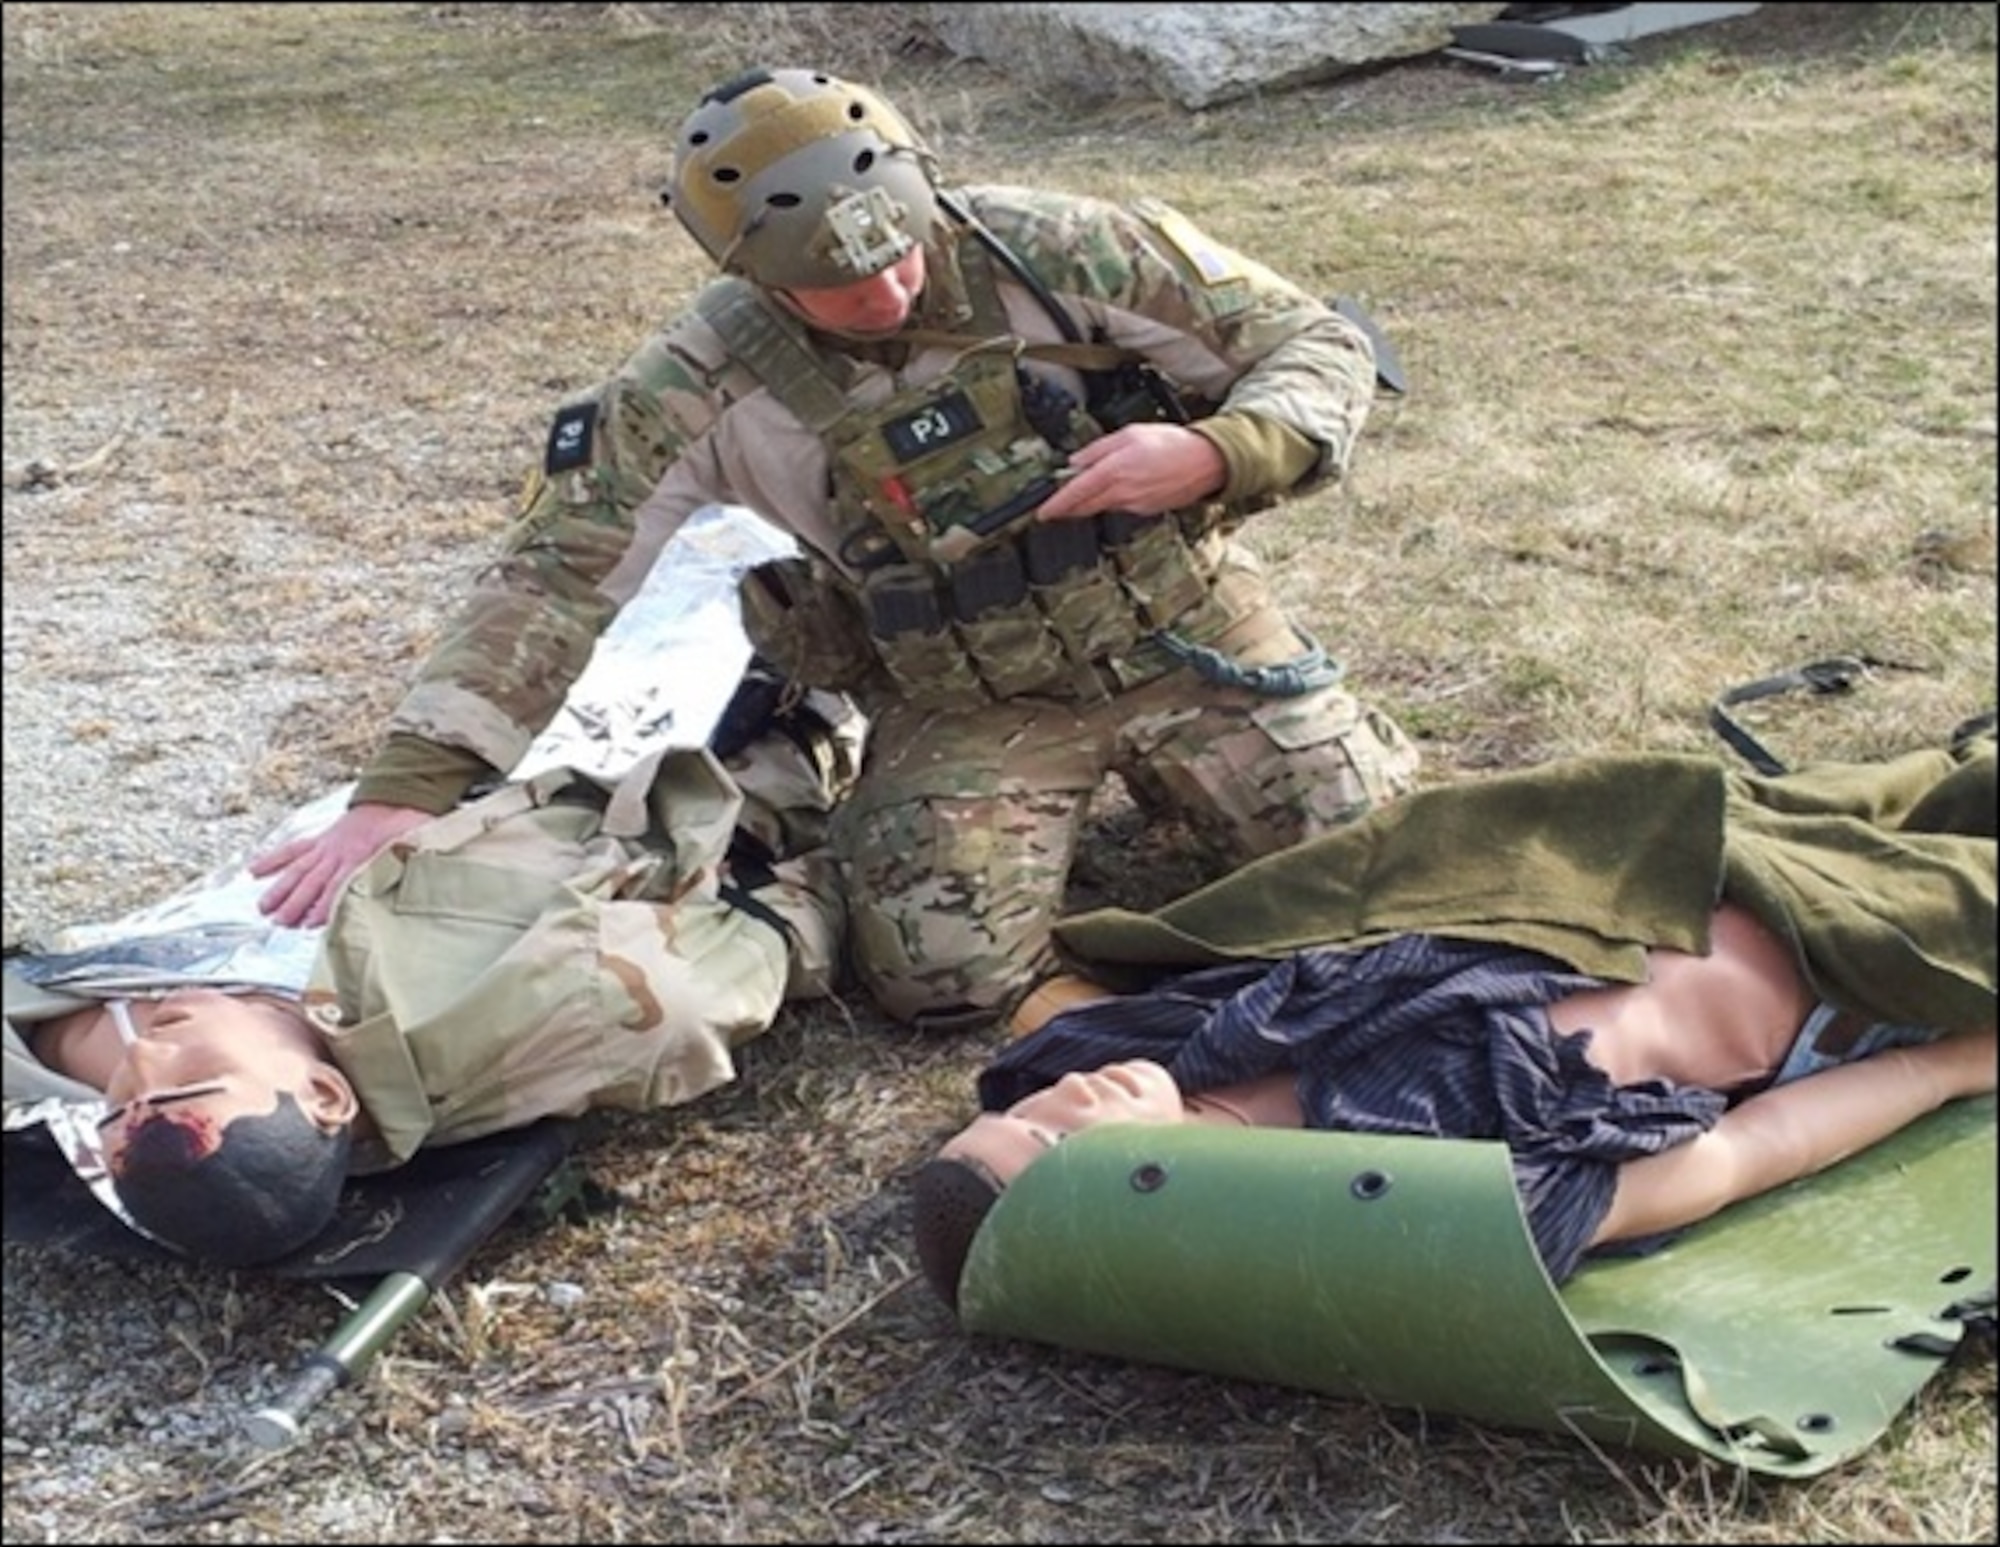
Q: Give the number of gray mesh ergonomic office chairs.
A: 0